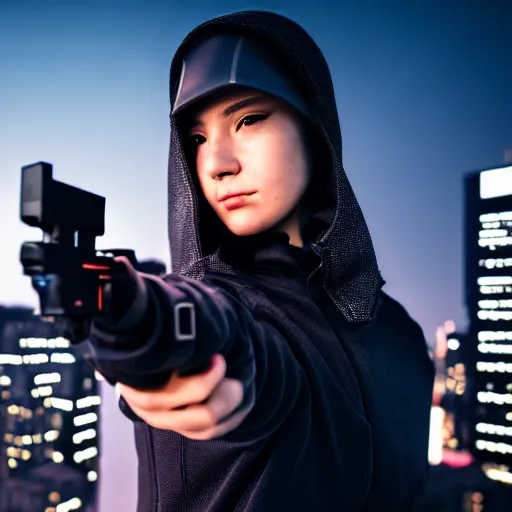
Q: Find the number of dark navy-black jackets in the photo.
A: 1